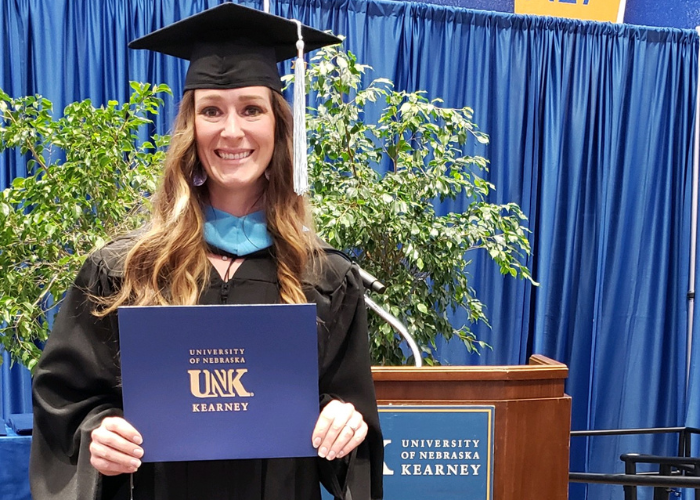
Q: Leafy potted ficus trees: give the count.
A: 2